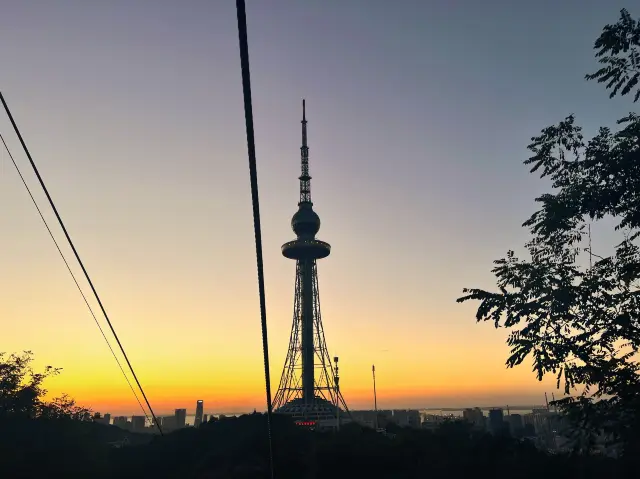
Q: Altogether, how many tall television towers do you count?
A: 1